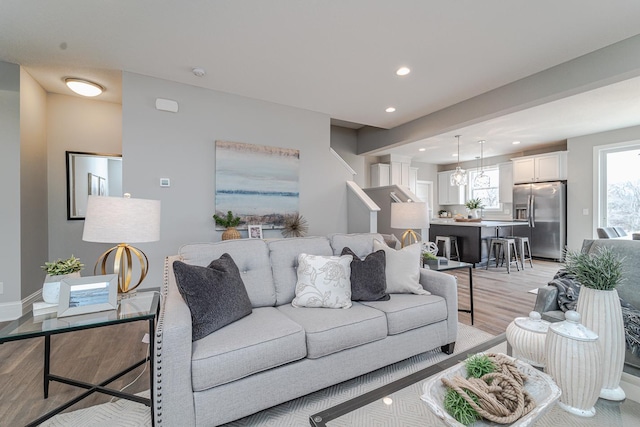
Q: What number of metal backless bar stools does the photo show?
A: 3